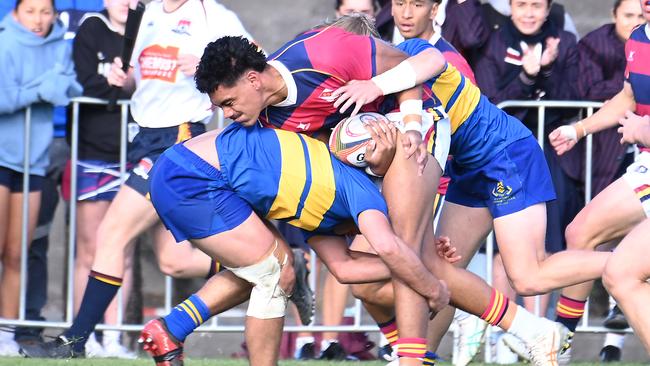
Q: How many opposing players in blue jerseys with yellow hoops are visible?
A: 2